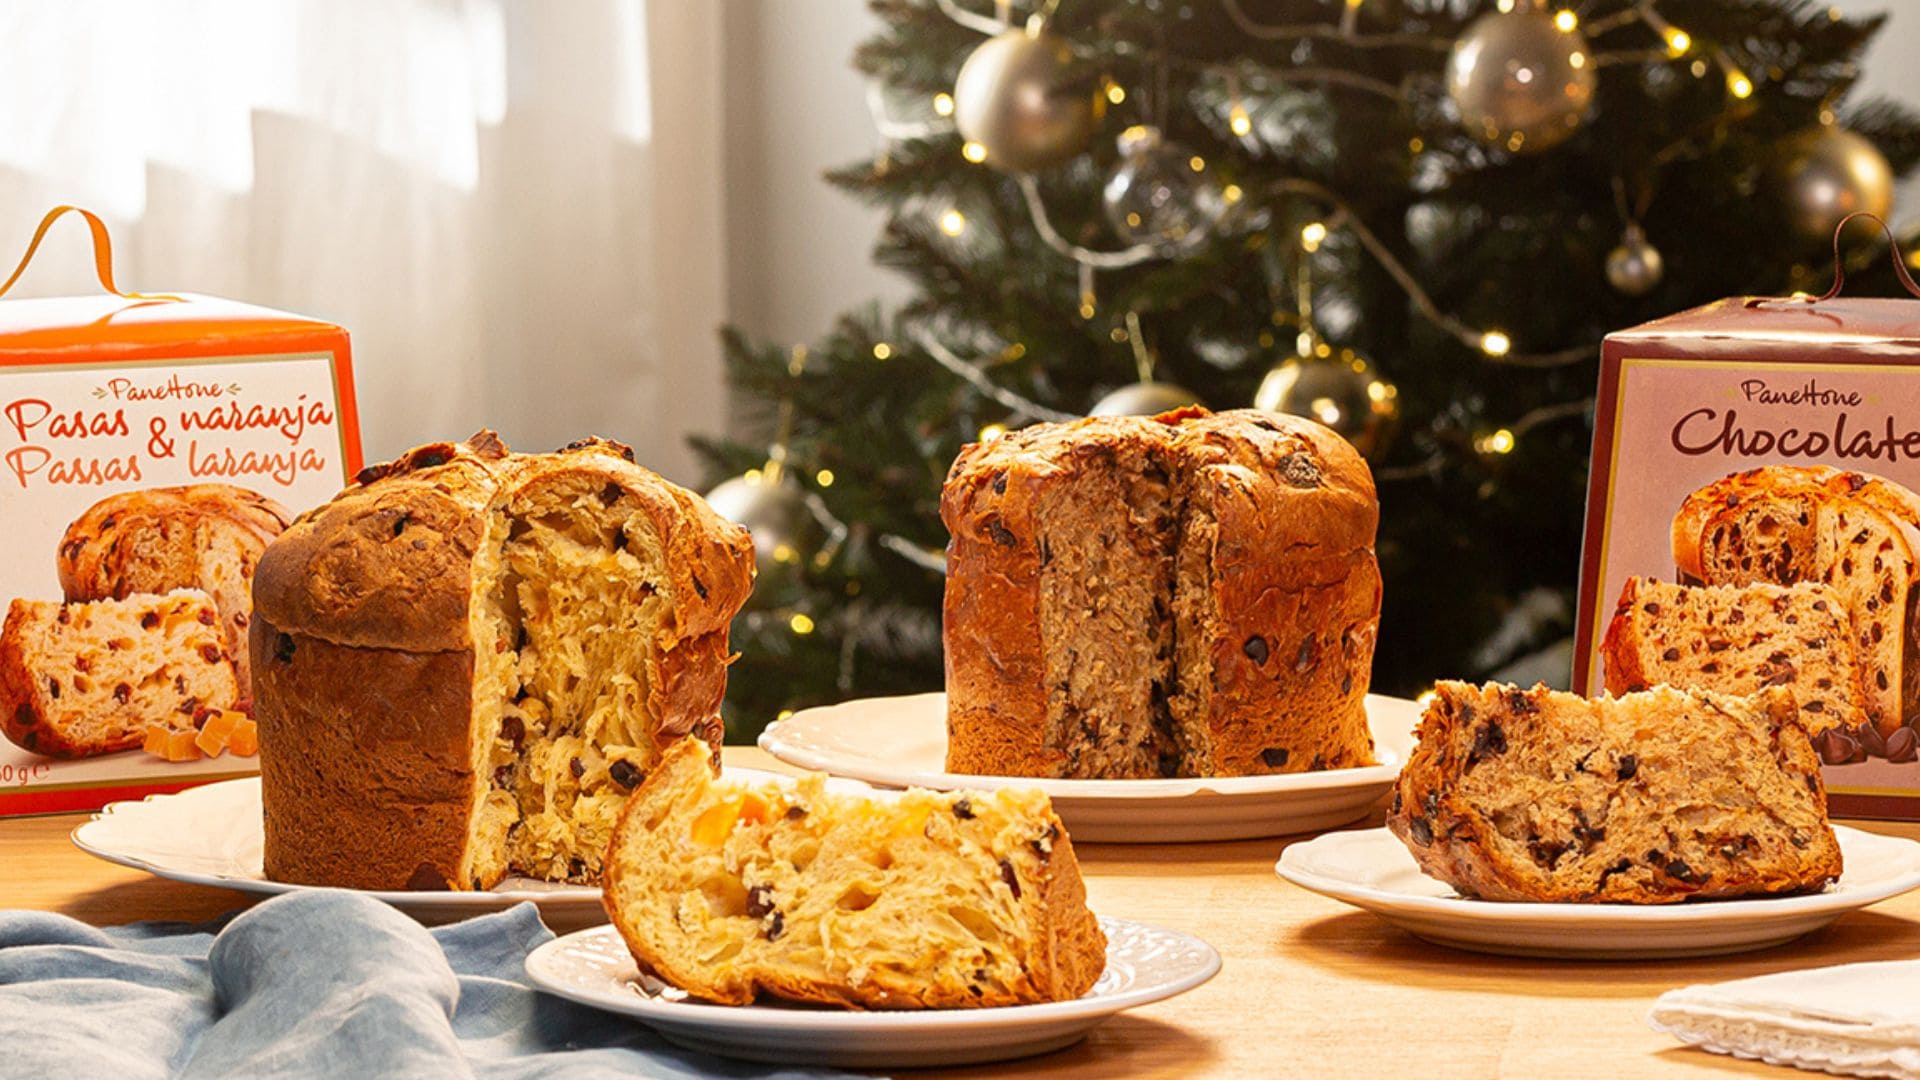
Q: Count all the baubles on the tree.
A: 8